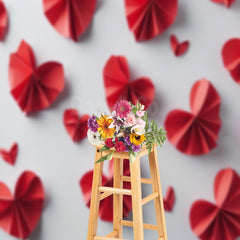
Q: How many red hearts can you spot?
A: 15